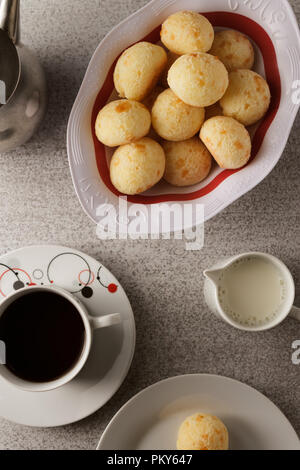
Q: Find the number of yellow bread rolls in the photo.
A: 11